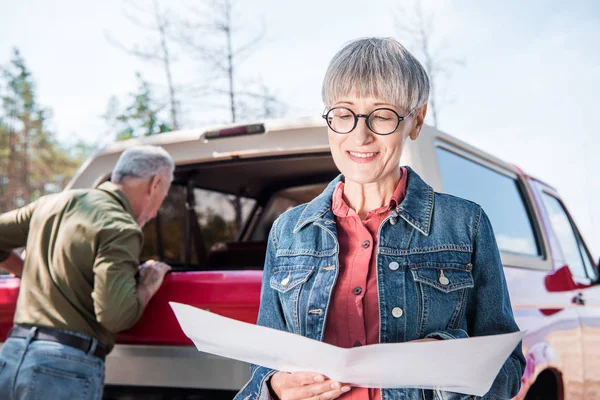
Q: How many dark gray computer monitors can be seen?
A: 0